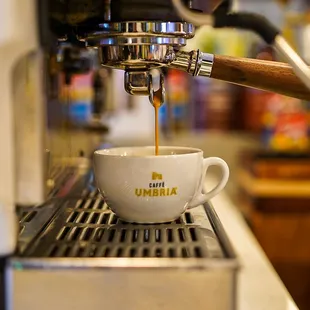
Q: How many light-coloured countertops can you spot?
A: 1